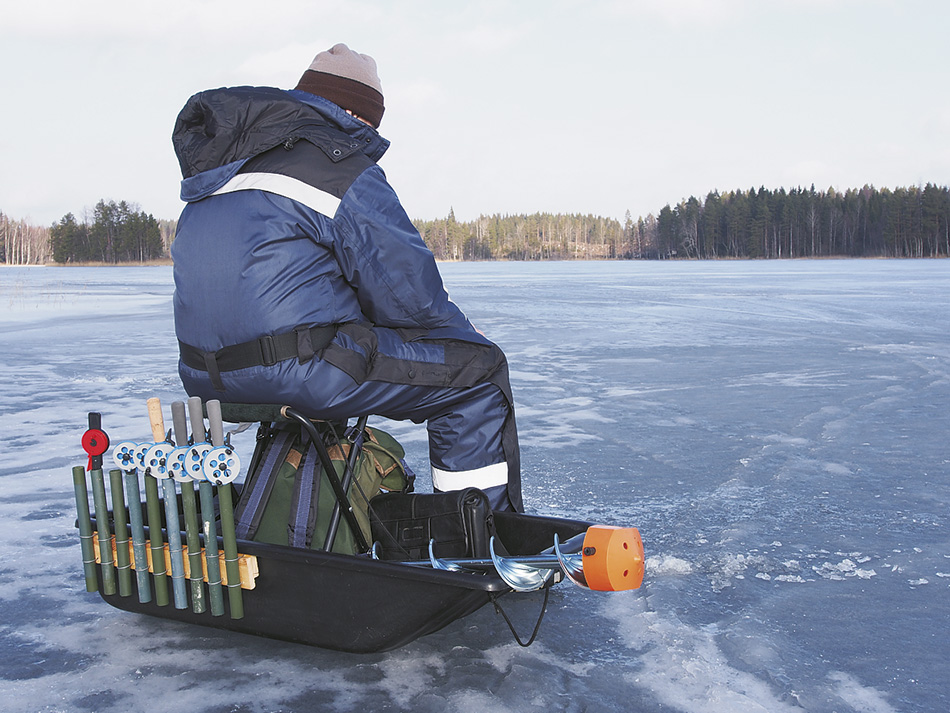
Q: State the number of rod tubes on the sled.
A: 9